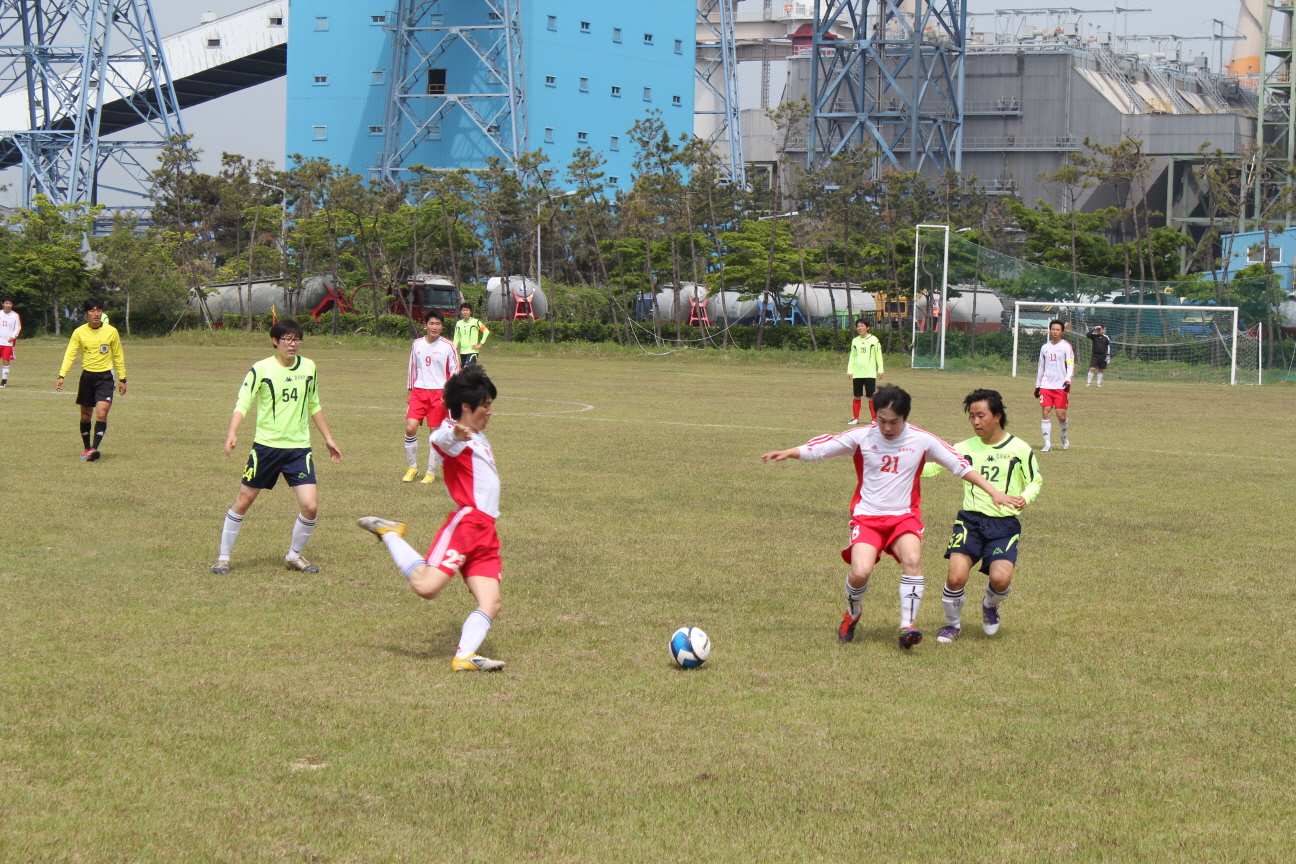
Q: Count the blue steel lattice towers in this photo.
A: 4